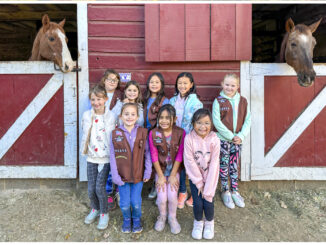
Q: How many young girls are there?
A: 9